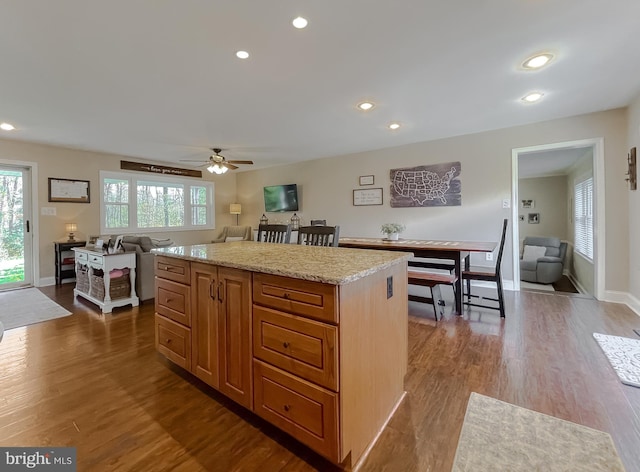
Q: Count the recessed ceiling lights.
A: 7